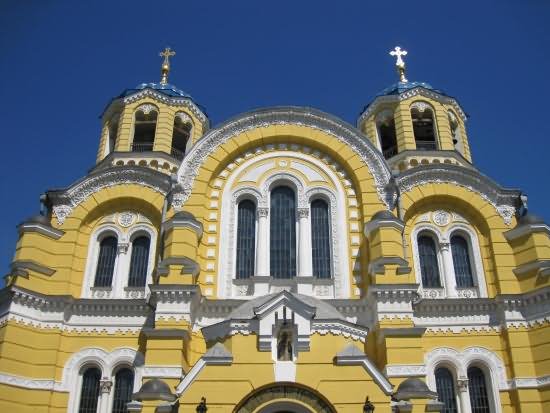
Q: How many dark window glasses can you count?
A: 11